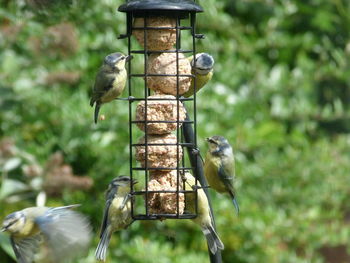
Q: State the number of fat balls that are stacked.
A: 5